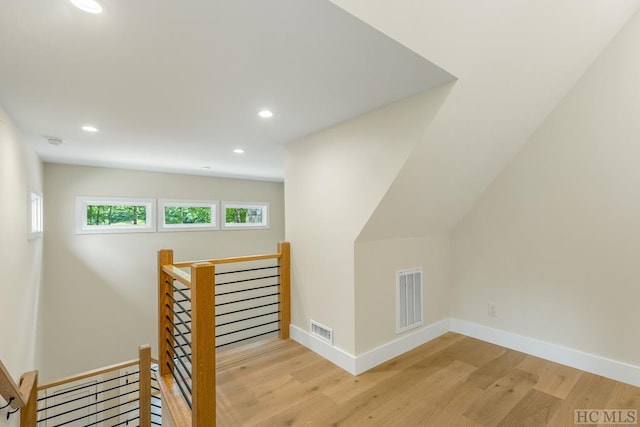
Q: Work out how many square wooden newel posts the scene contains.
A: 5